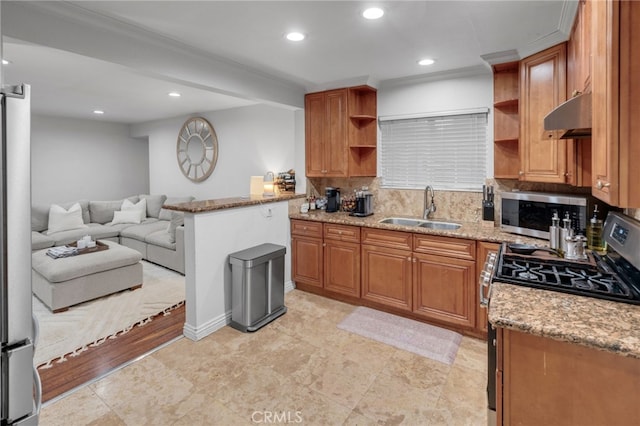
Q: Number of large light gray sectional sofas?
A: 1